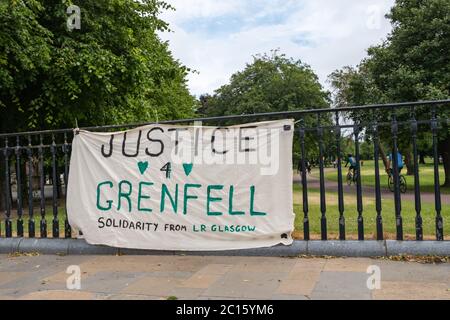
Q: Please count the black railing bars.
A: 14